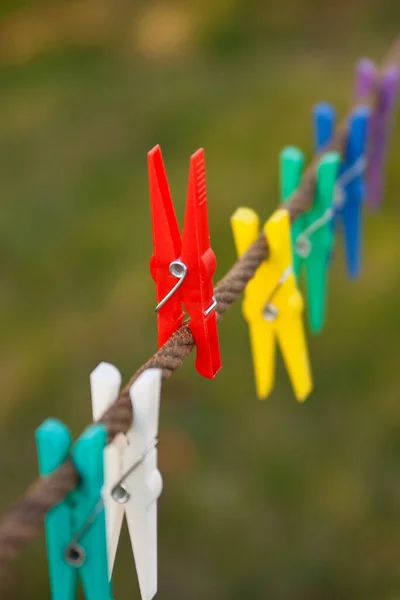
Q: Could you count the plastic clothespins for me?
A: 7